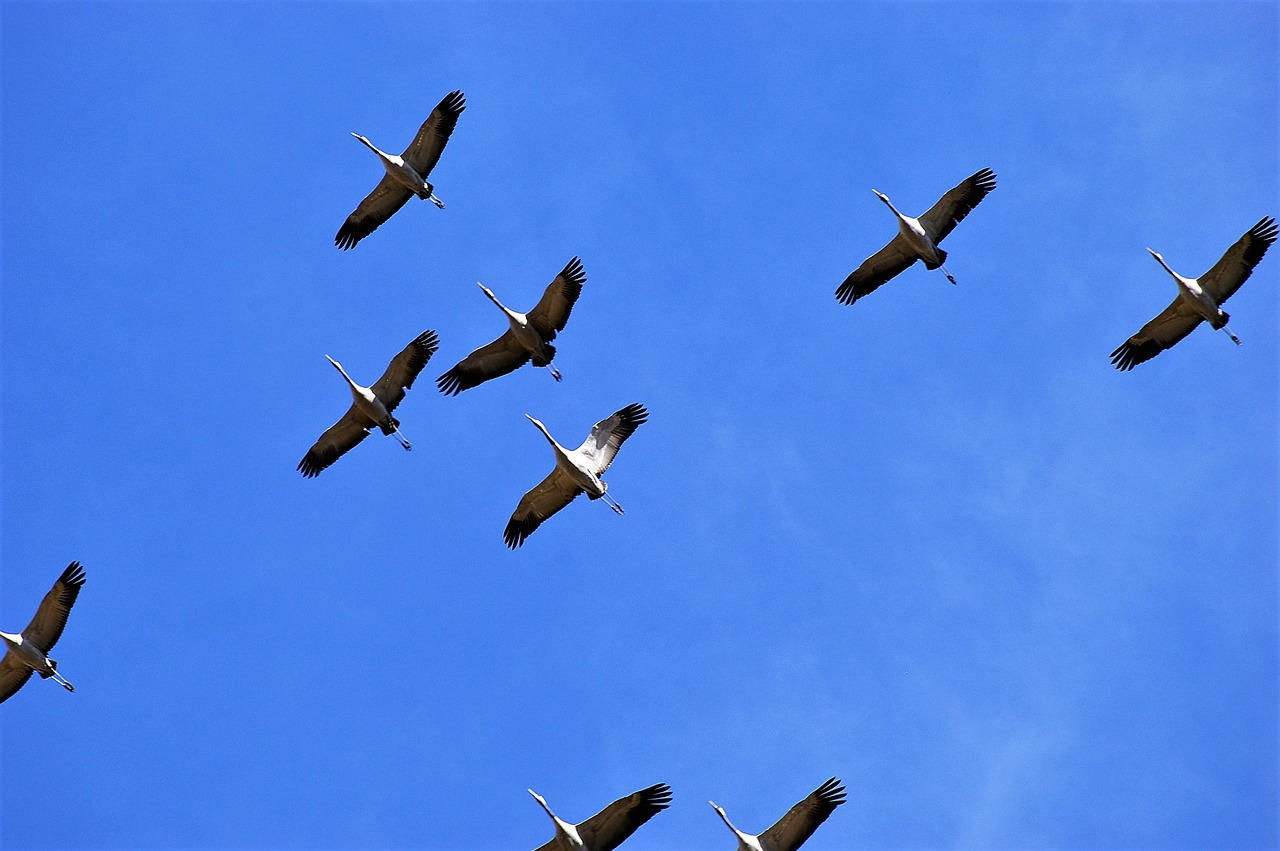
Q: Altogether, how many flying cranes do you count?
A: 9